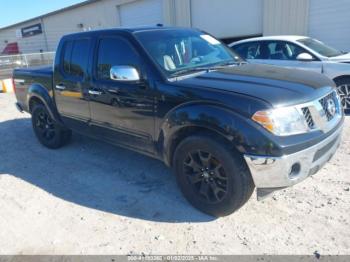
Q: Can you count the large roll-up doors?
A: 3